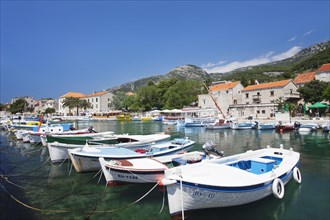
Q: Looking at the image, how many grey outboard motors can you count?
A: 1